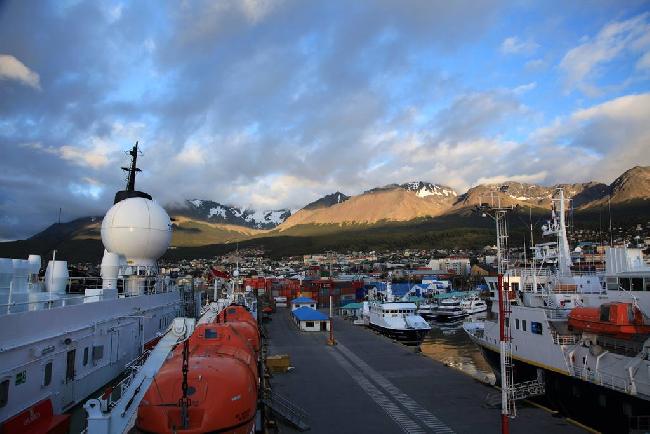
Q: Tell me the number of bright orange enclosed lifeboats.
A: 3